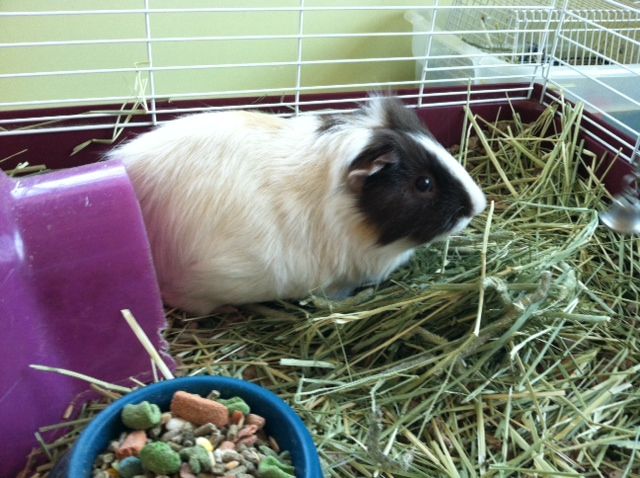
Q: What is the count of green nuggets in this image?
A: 5